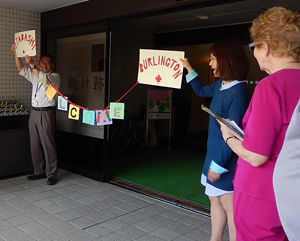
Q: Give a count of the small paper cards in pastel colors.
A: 7